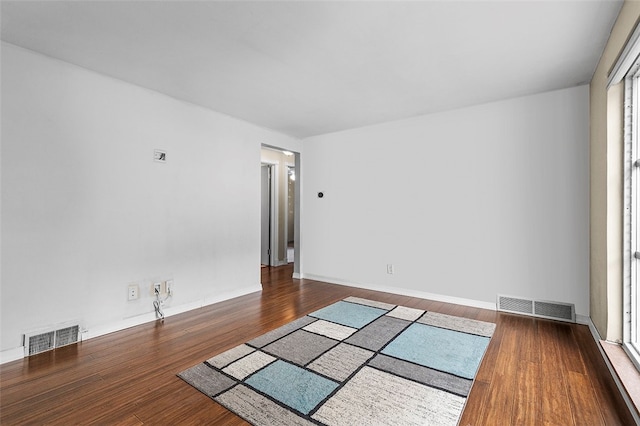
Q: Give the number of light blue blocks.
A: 3